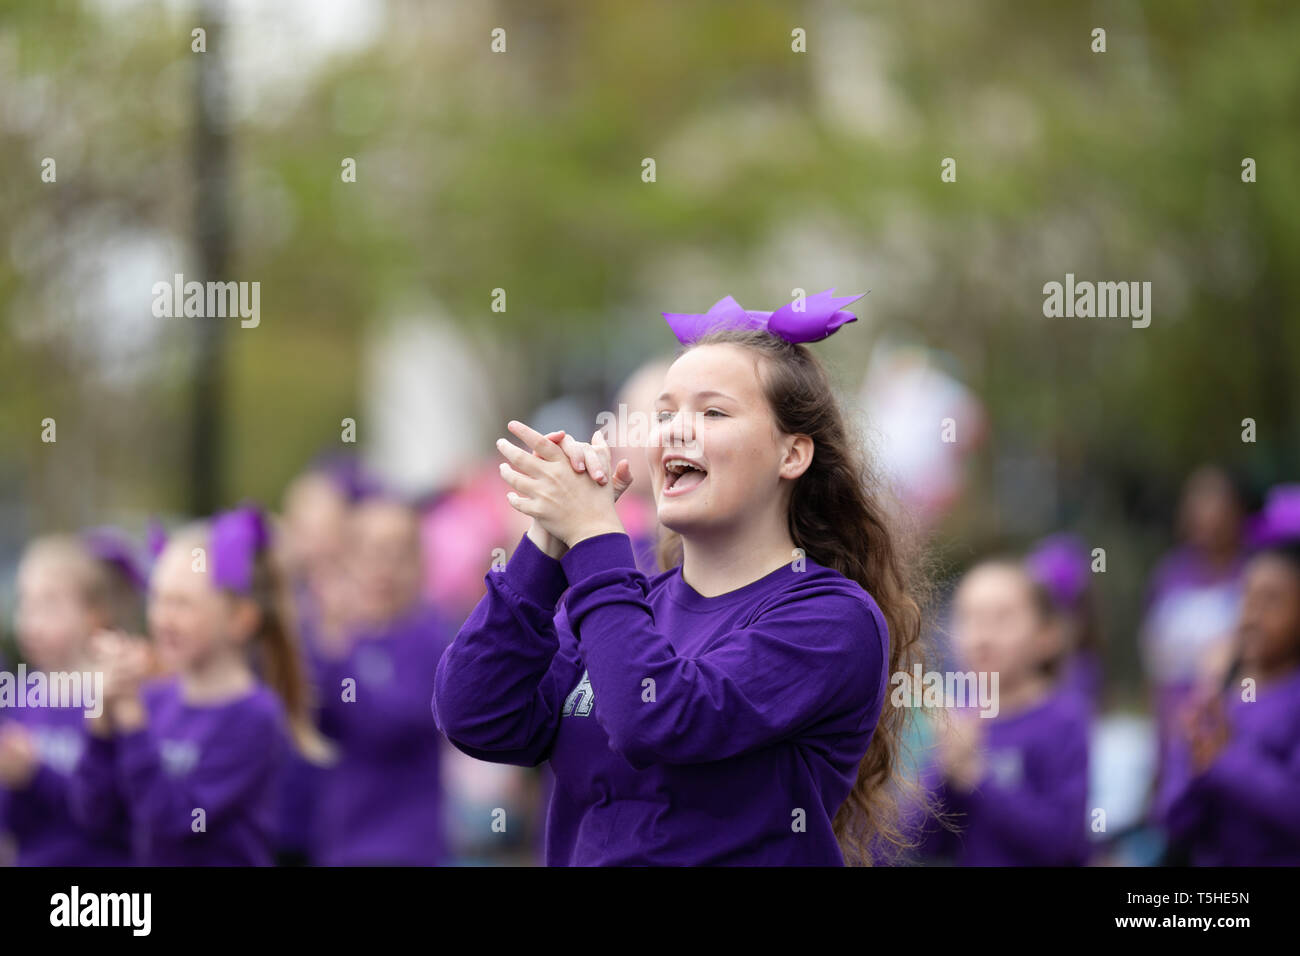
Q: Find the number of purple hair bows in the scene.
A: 6